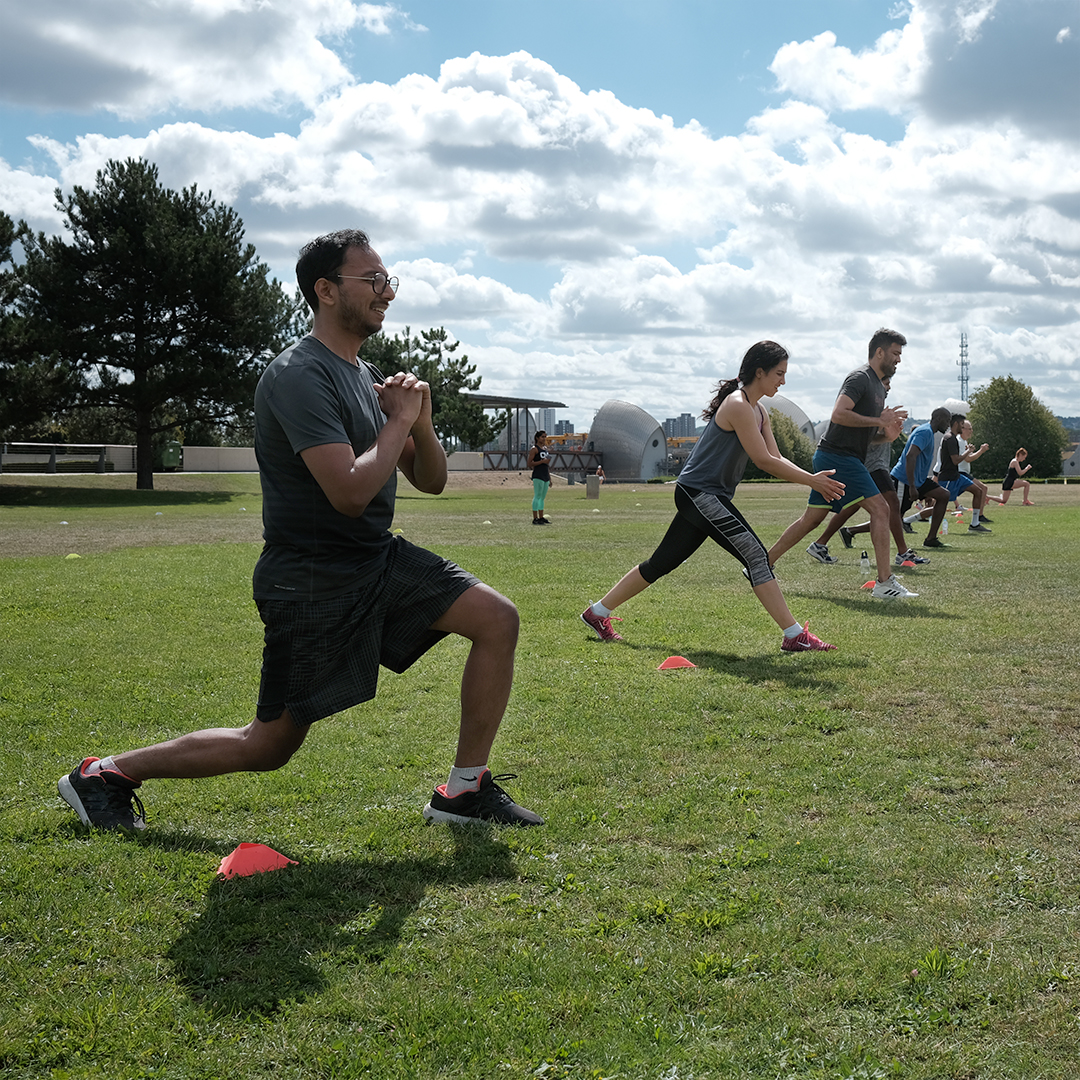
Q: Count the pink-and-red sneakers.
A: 2